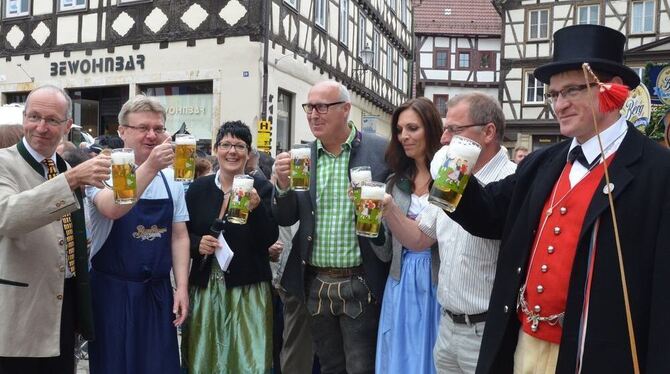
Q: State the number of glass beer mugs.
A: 7